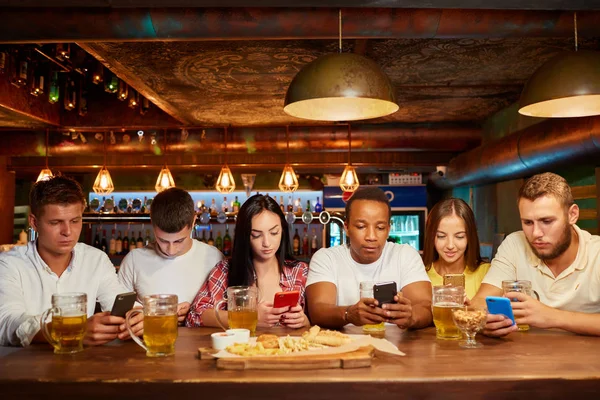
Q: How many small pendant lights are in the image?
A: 6